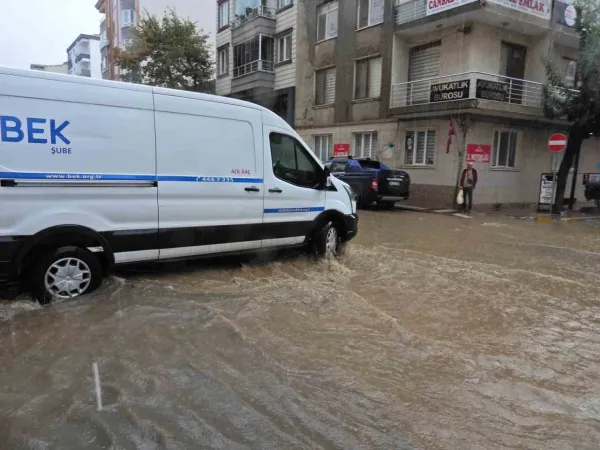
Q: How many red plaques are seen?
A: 2